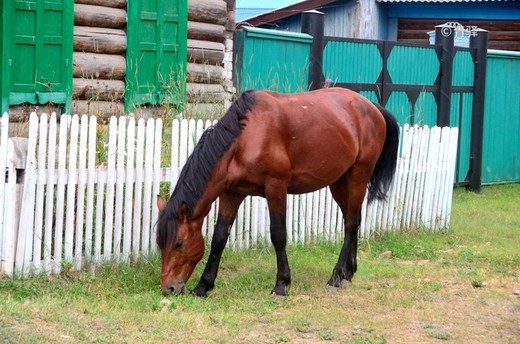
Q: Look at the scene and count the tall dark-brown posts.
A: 3